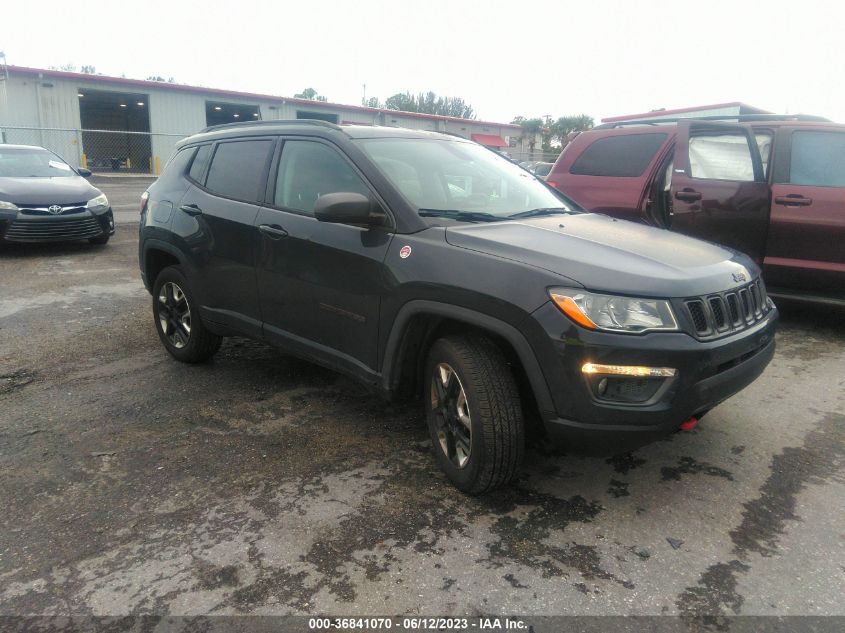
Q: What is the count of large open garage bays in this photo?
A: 3